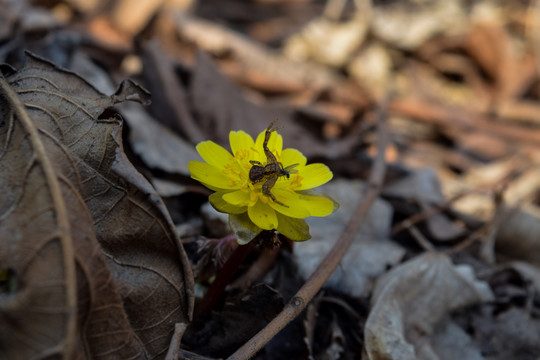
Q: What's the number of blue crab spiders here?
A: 0